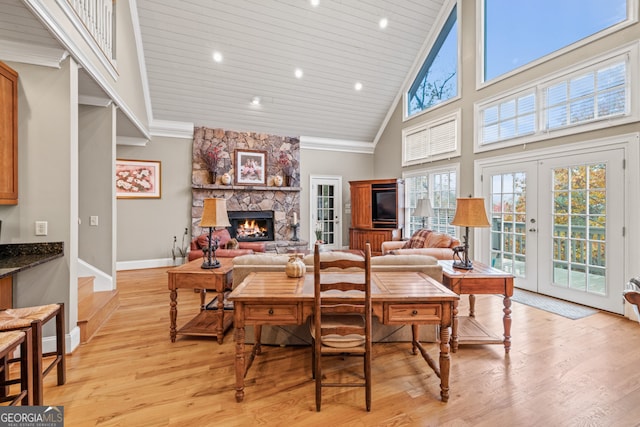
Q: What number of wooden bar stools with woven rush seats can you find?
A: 2